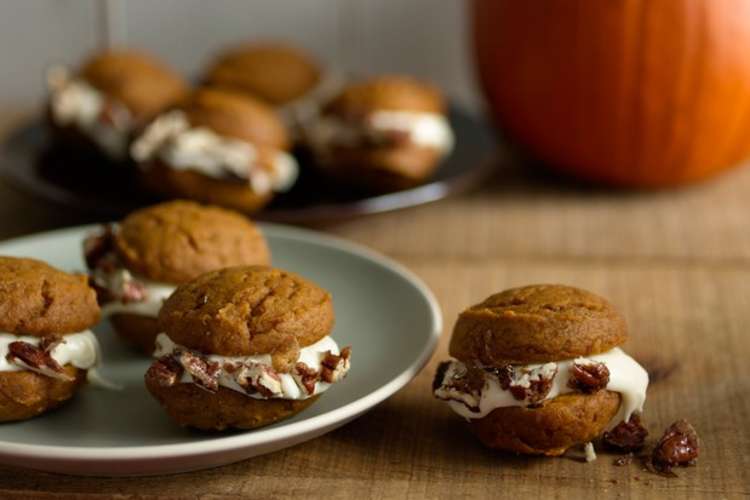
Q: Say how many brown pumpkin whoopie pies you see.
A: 8